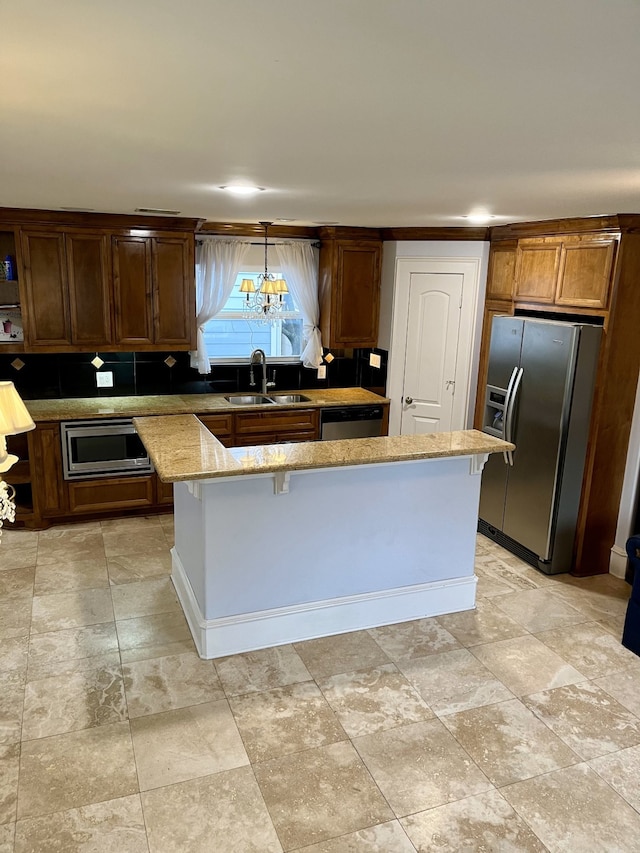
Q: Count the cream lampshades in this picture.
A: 4